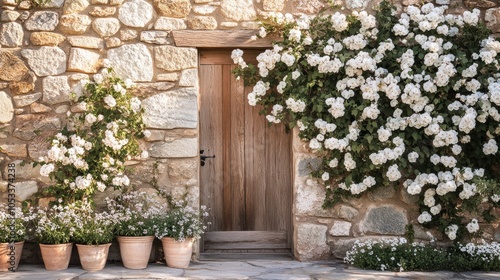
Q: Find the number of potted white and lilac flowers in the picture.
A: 5